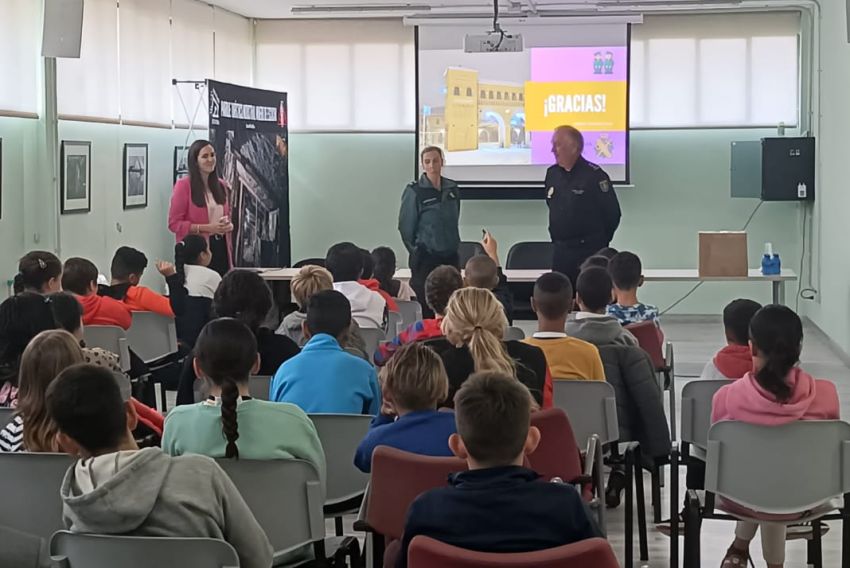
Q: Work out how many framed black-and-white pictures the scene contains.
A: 3